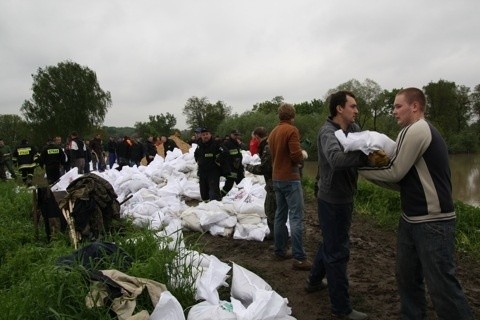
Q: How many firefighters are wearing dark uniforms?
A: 4